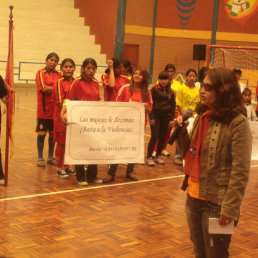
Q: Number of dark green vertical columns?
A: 3